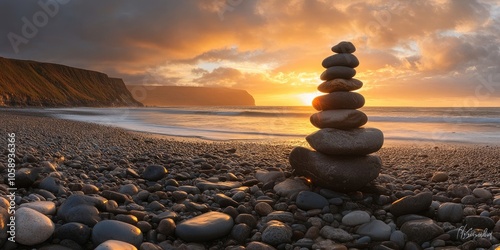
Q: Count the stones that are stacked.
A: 8